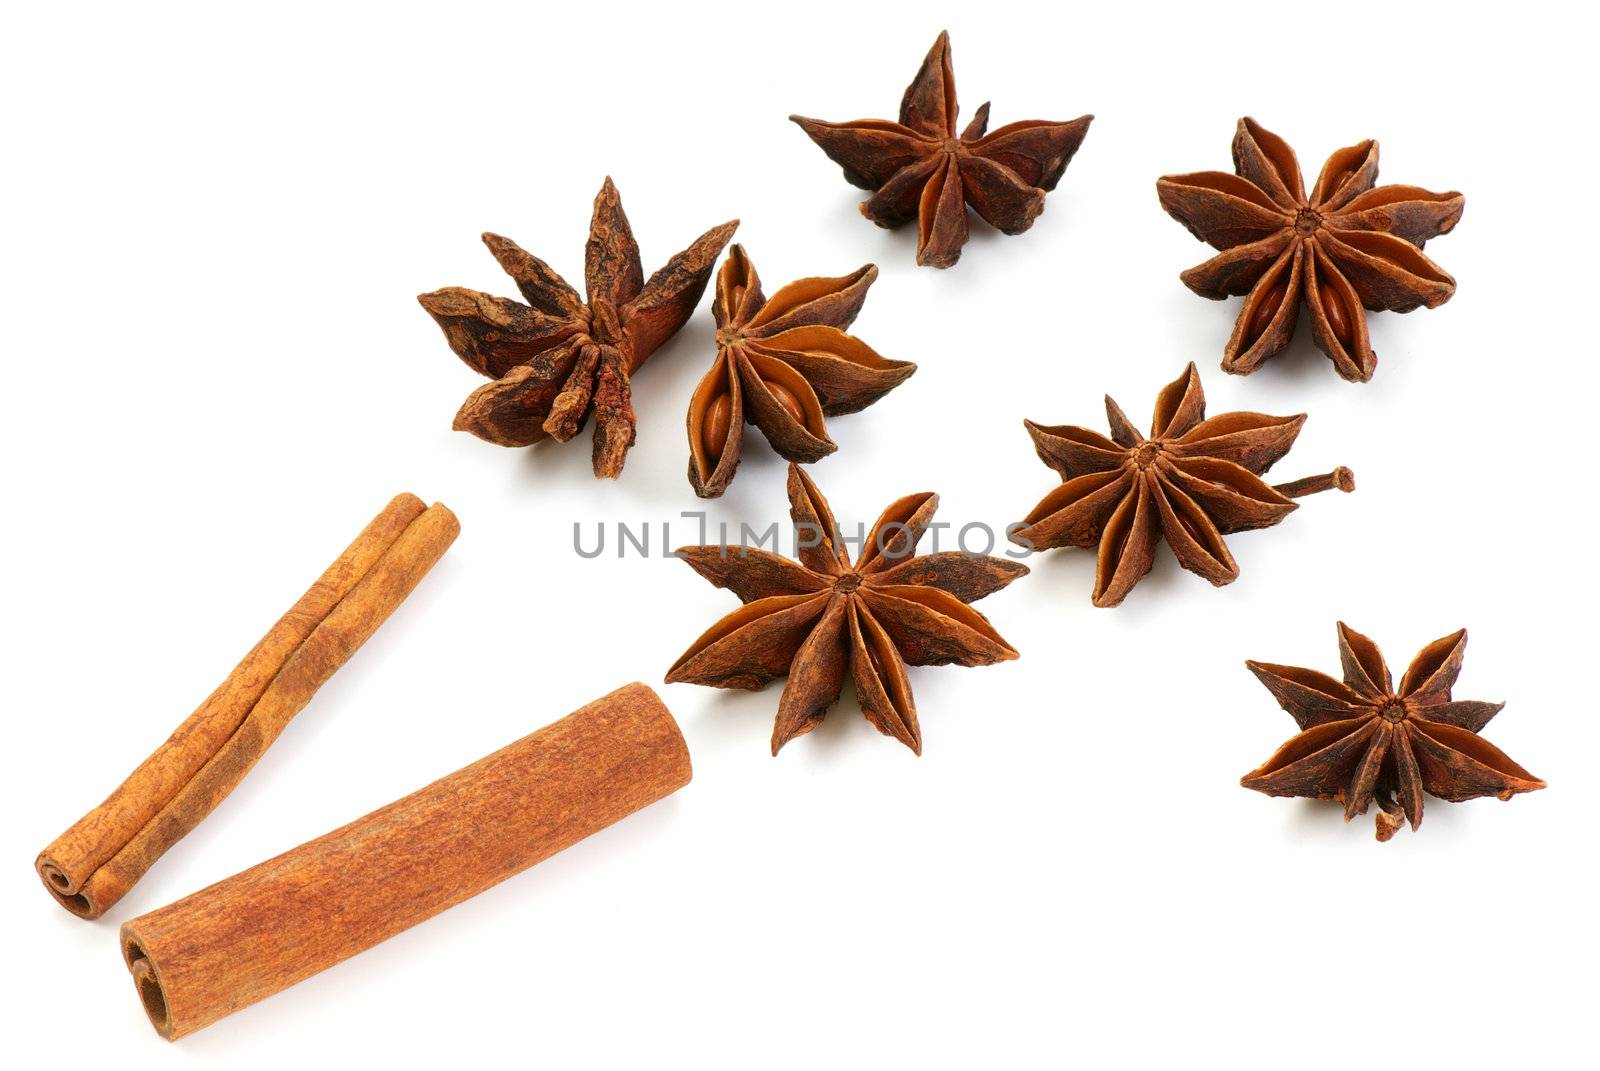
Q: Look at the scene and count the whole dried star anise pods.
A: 7